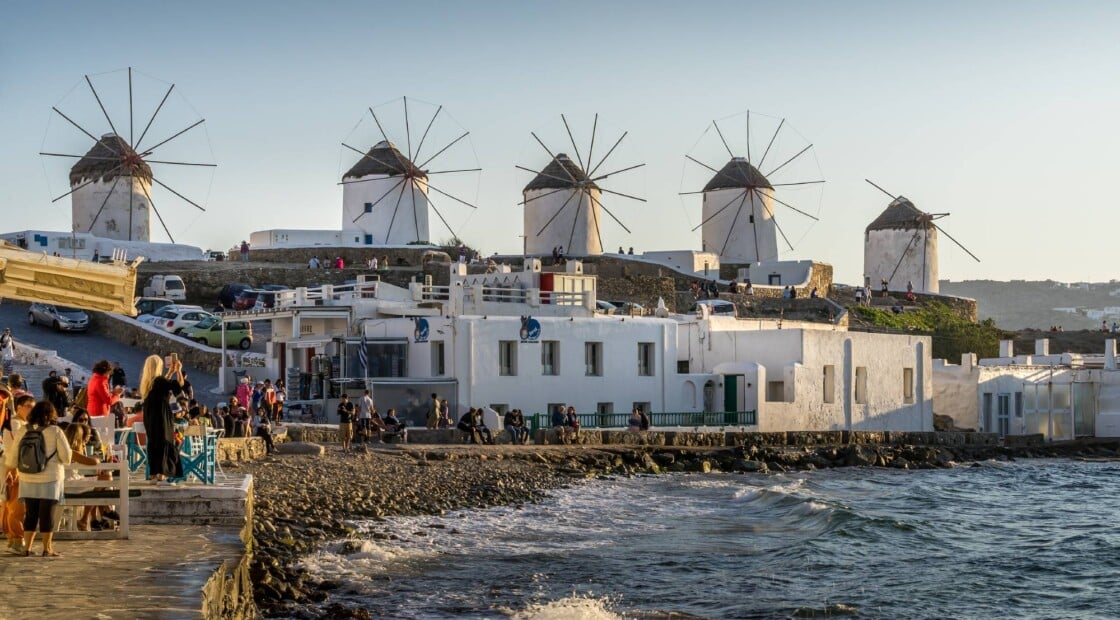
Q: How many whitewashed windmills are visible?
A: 5